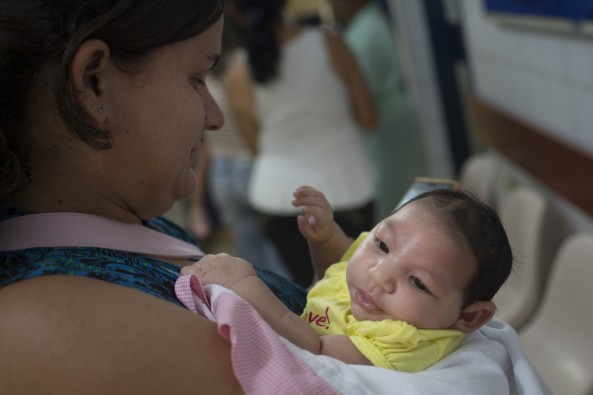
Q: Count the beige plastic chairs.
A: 3